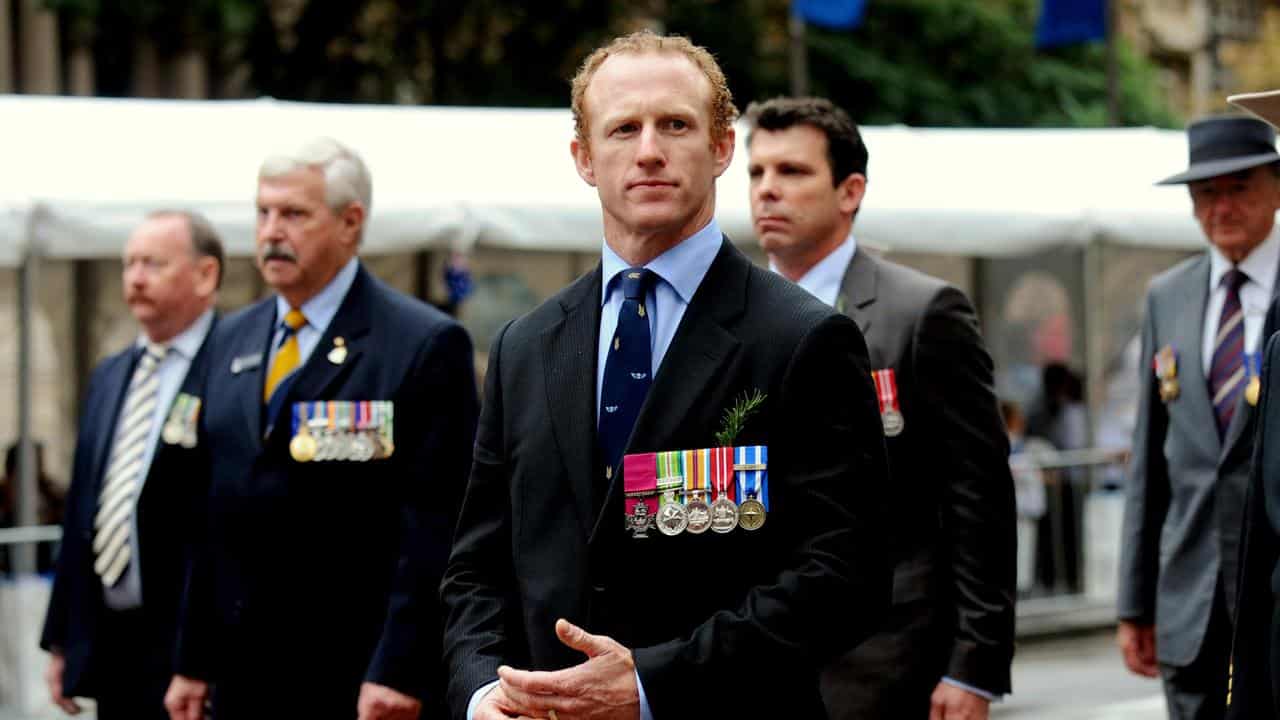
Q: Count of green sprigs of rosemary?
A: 1